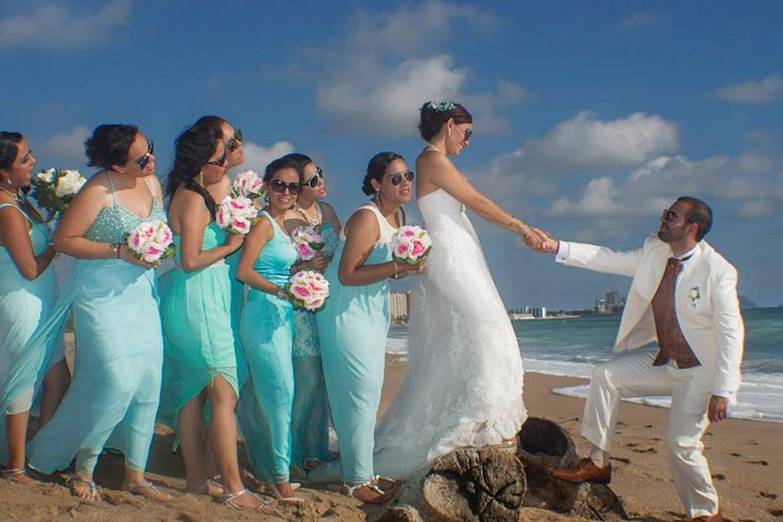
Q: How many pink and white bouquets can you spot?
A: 6